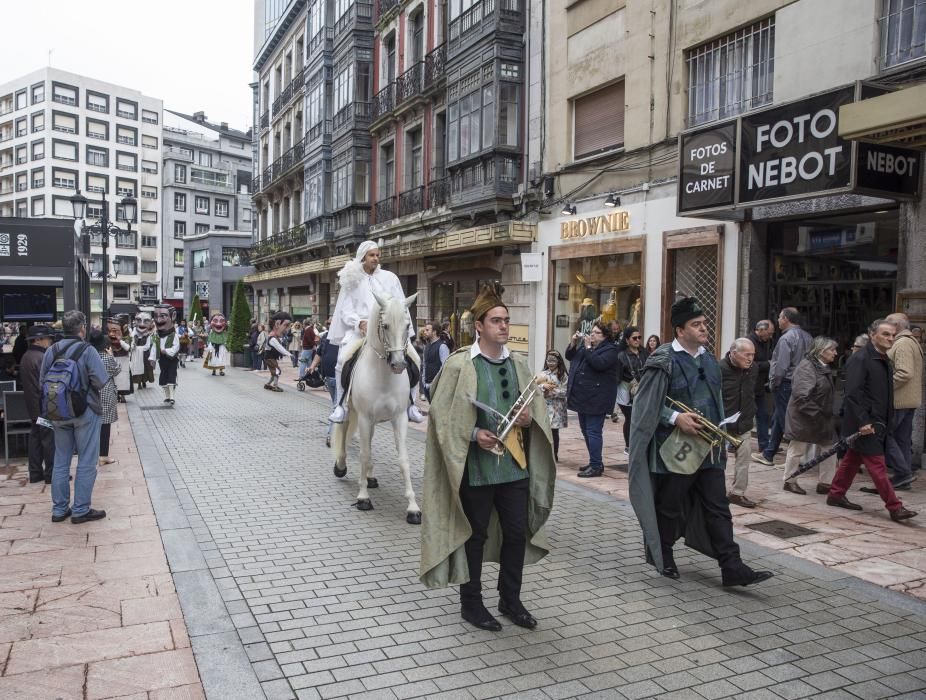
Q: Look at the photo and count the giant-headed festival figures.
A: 5